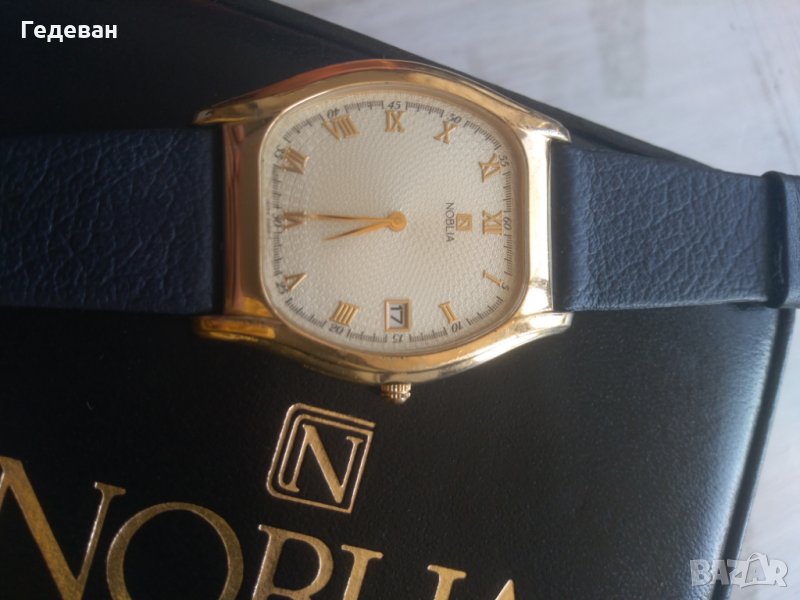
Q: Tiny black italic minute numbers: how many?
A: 12